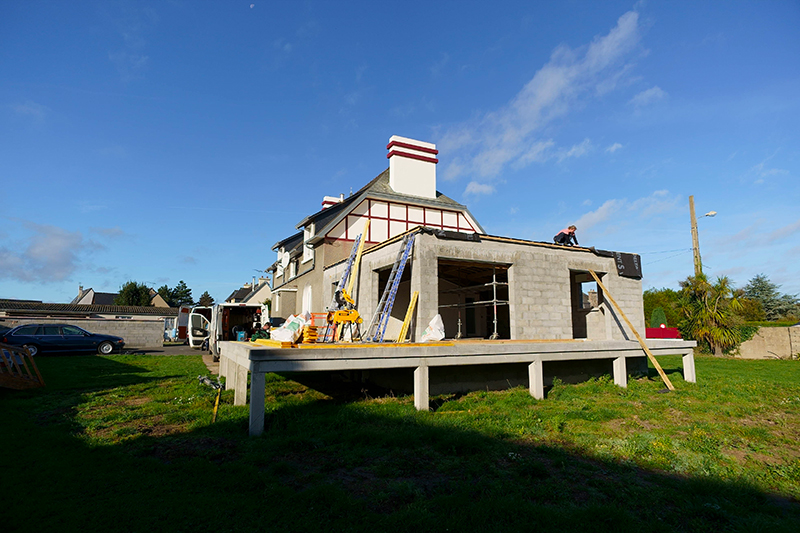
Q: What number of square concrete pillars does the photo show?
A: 8